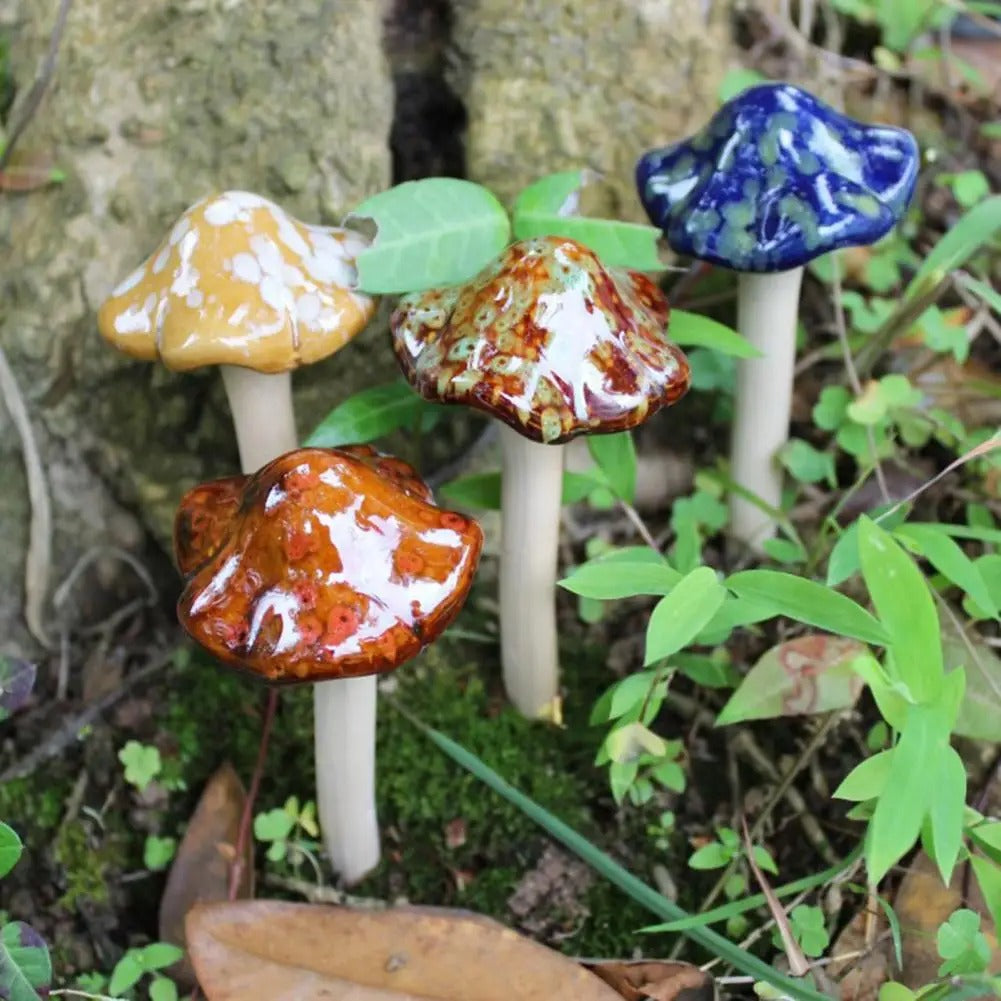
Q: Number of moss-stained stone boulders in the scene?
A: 2